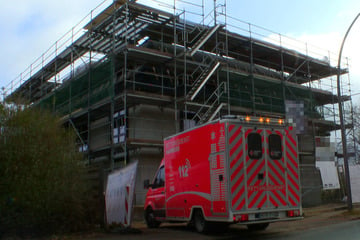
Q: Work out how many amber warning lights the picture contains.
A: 4